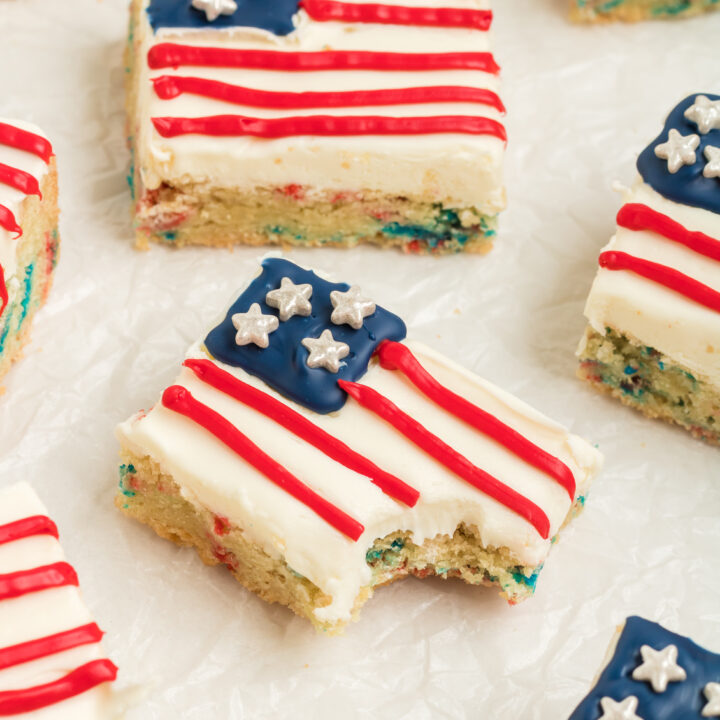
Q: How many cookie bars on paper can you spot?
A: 7